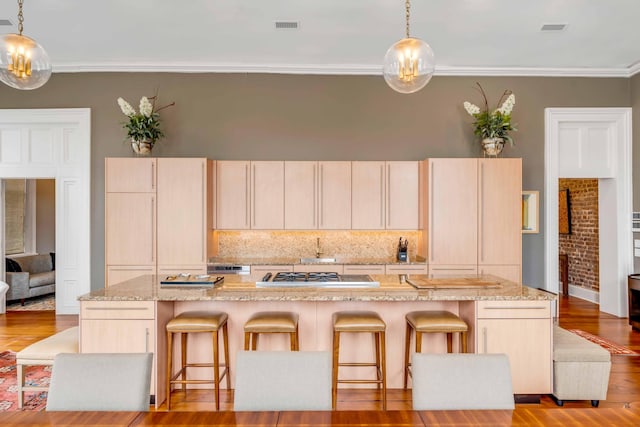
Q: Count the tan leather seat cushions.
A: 4